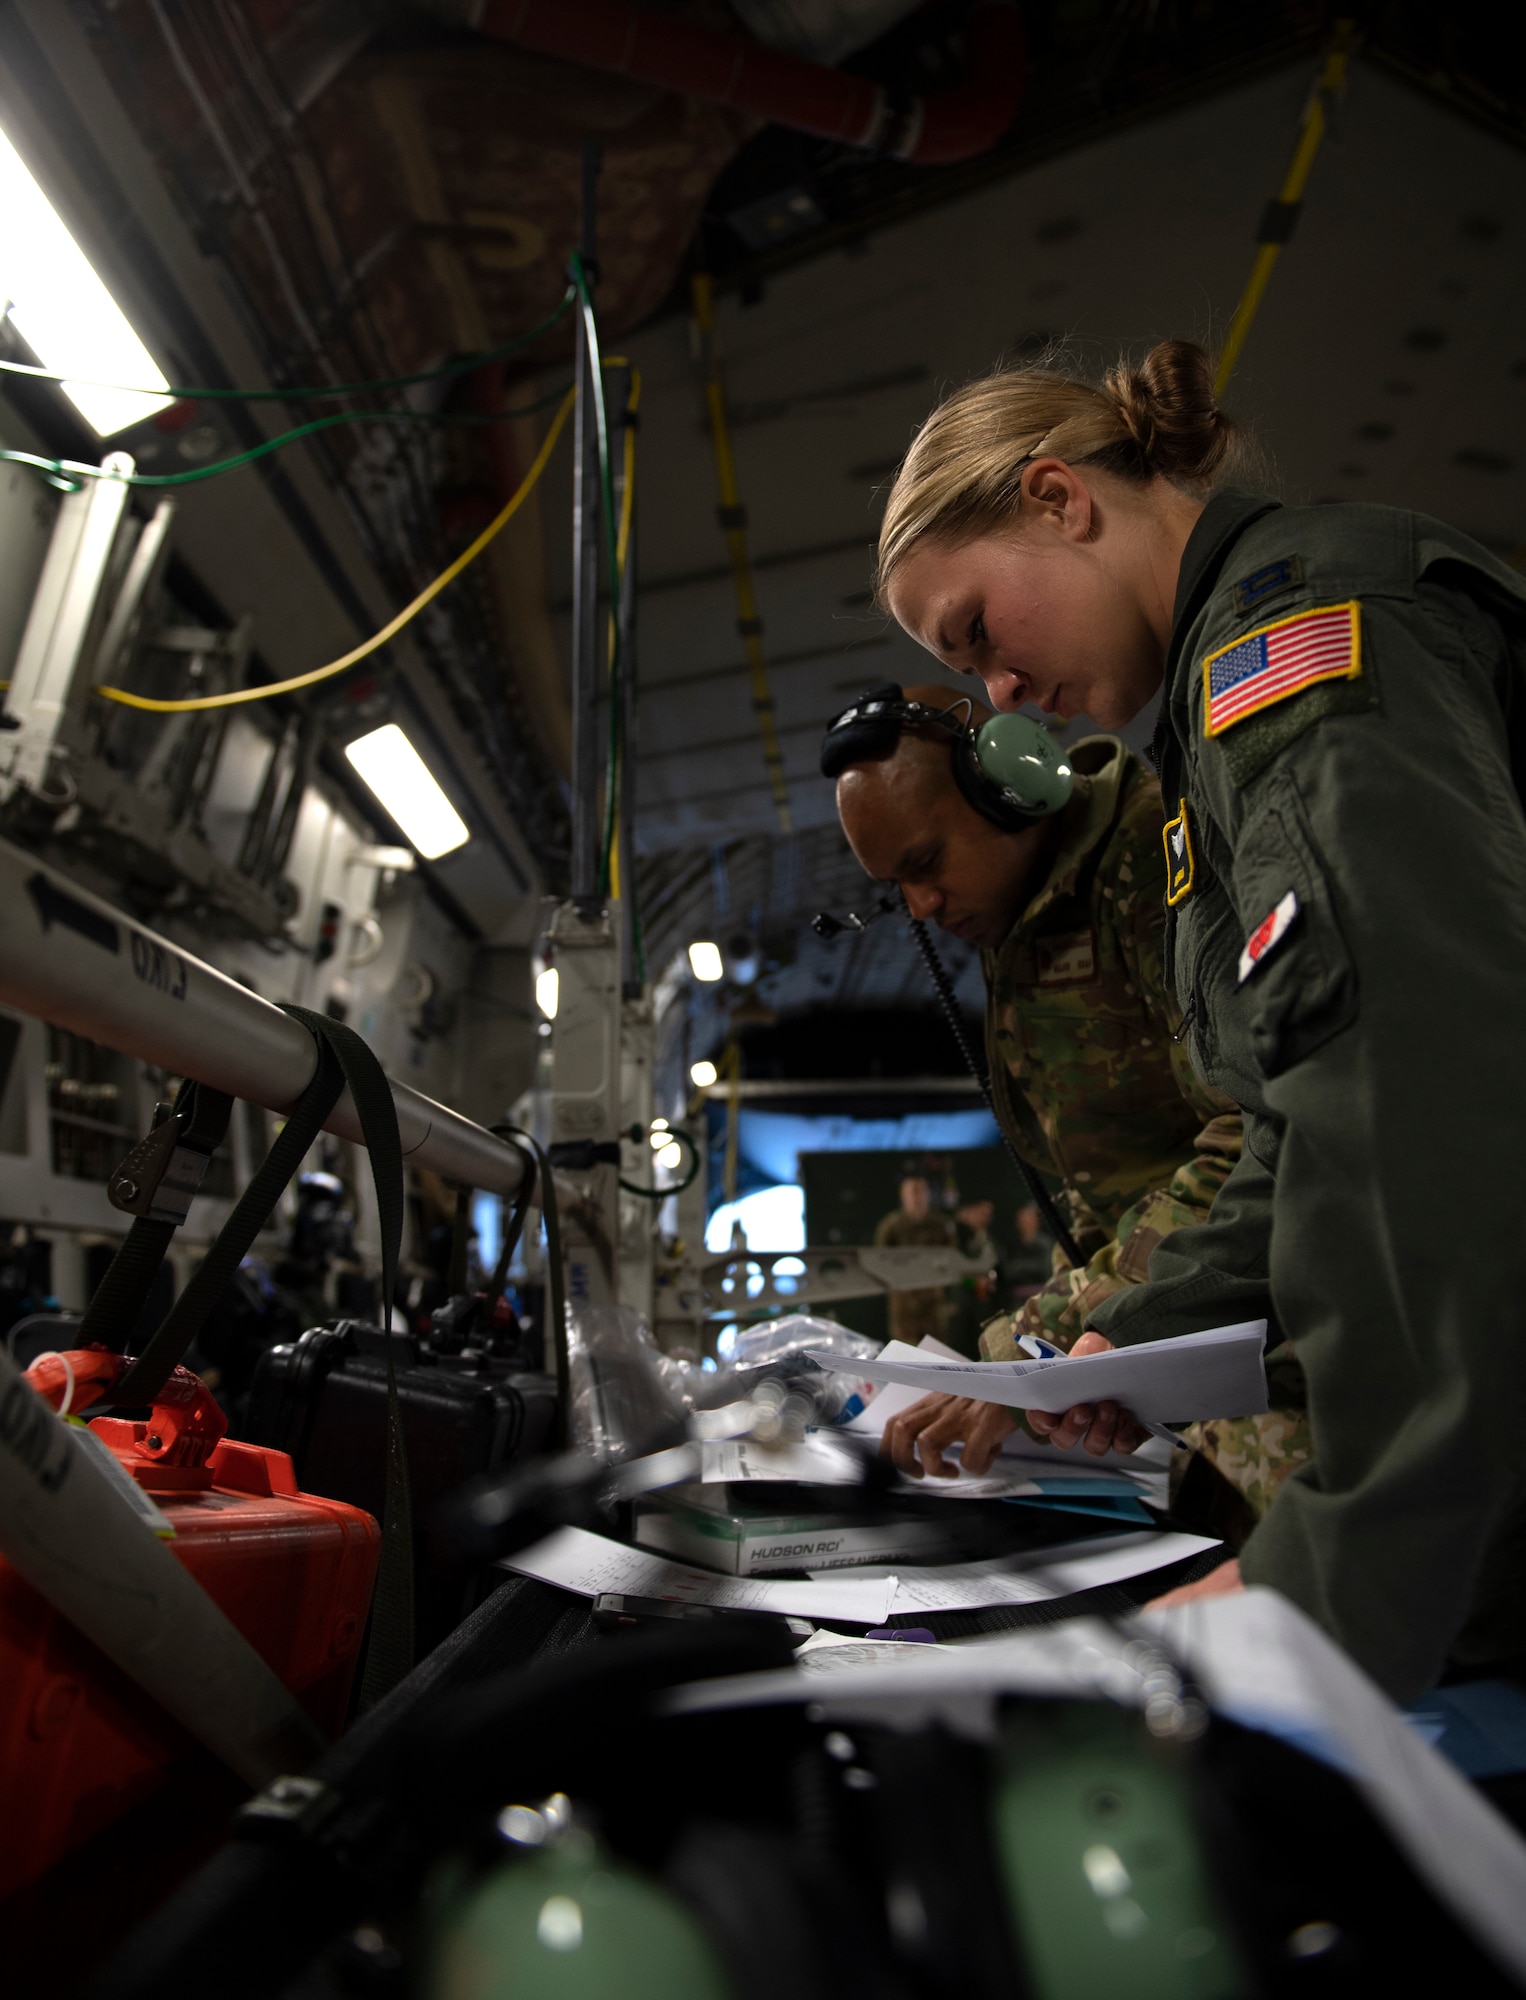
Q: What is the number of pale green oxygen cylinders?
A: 2